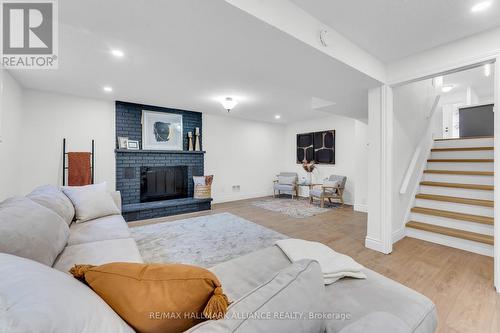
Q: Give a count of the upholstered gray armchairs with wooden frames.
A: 2